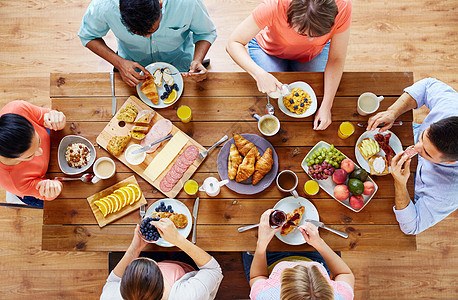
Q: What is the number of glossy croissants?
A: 6